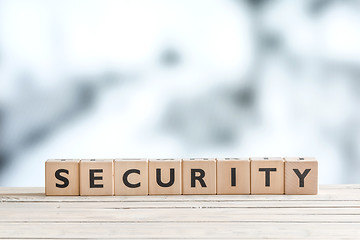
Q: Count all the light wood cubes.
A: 8